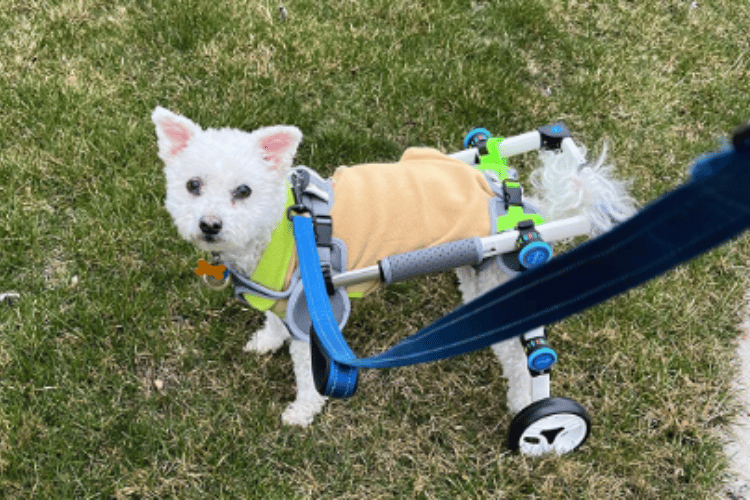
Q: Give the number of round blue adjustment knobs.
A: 3